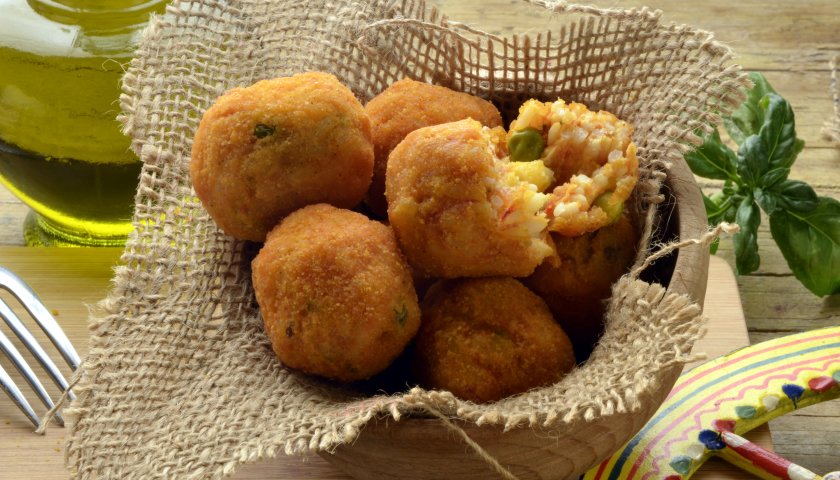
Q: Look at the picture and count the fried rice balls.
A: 6